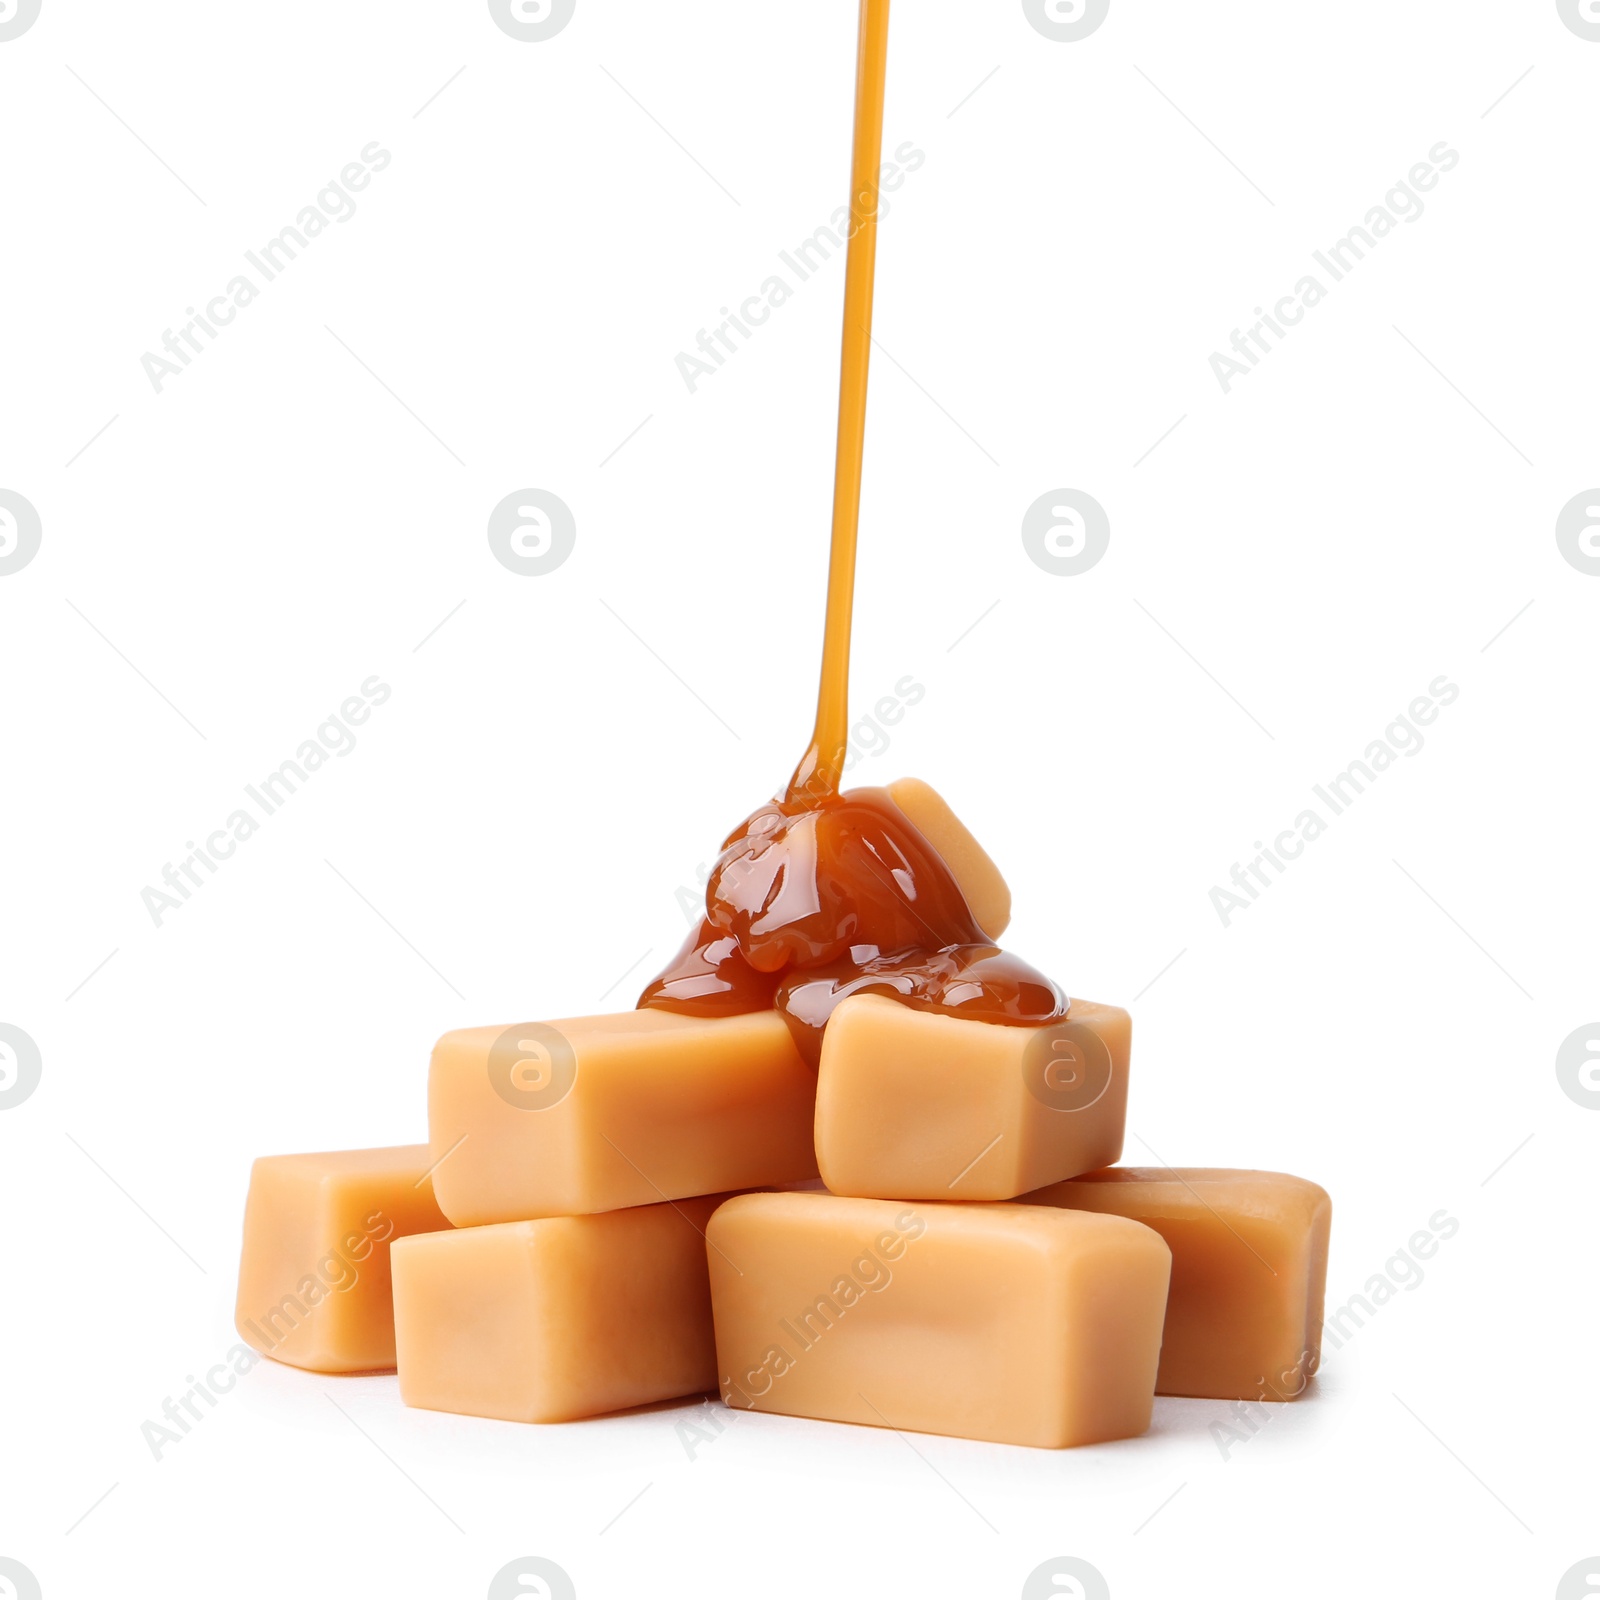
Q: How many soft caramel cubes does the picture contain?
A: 7